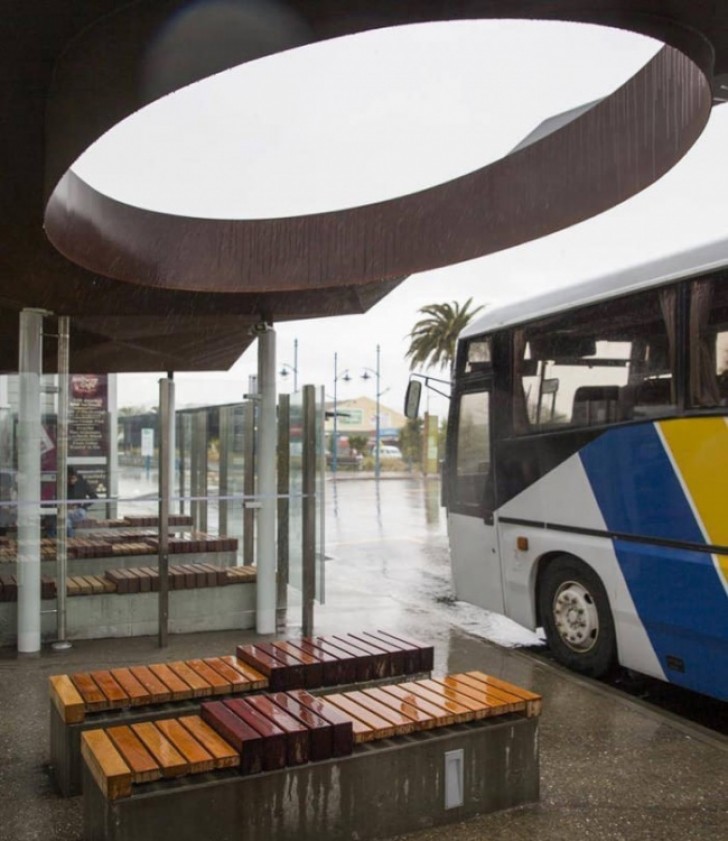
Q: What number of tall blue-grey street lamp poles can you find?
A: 3